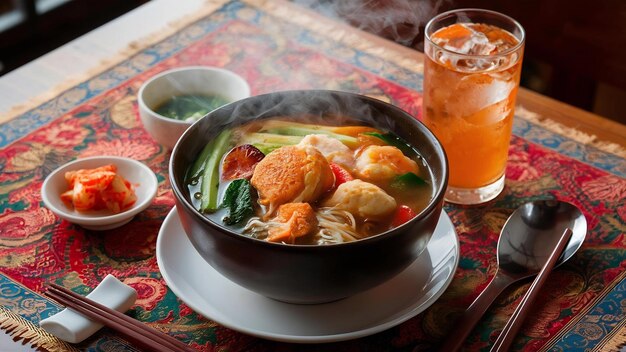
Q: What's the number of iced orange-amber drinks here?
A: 1